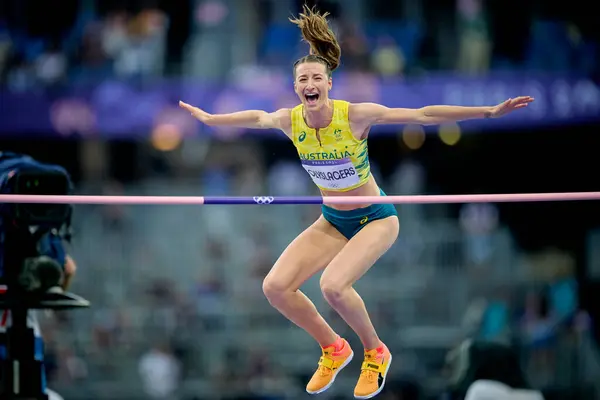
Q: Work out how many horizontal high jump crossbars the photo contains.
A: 1